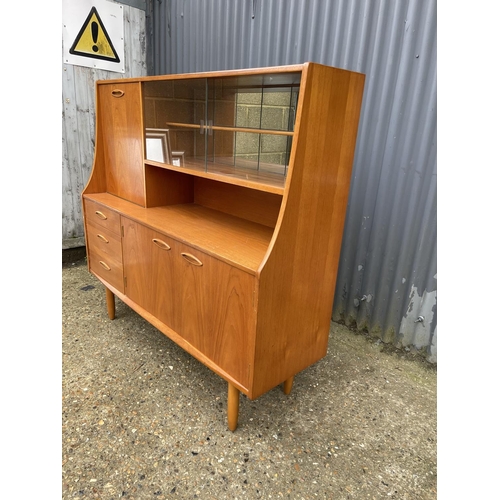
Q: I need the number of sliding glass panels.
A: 2